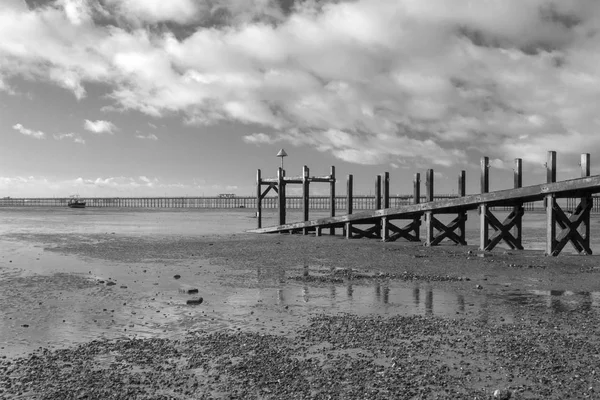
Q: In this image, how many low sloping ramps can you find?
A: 1